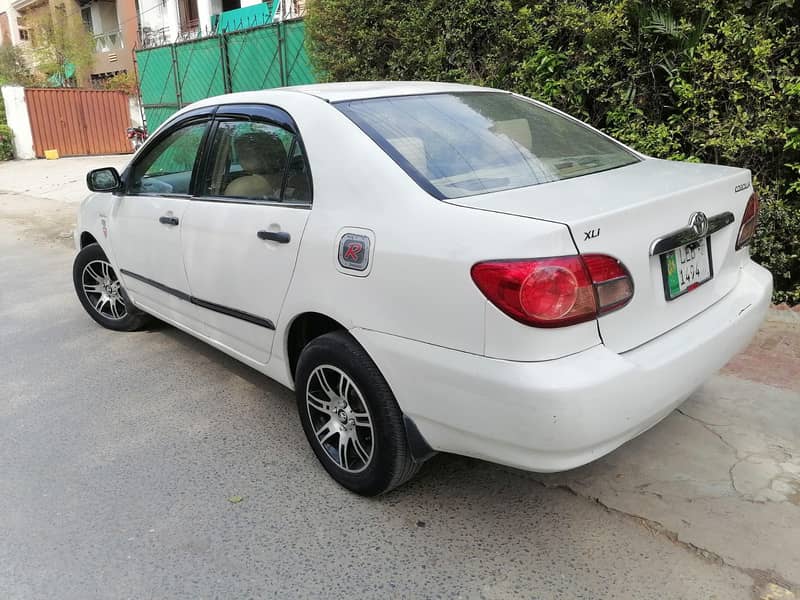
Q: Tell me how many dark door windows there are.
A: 2